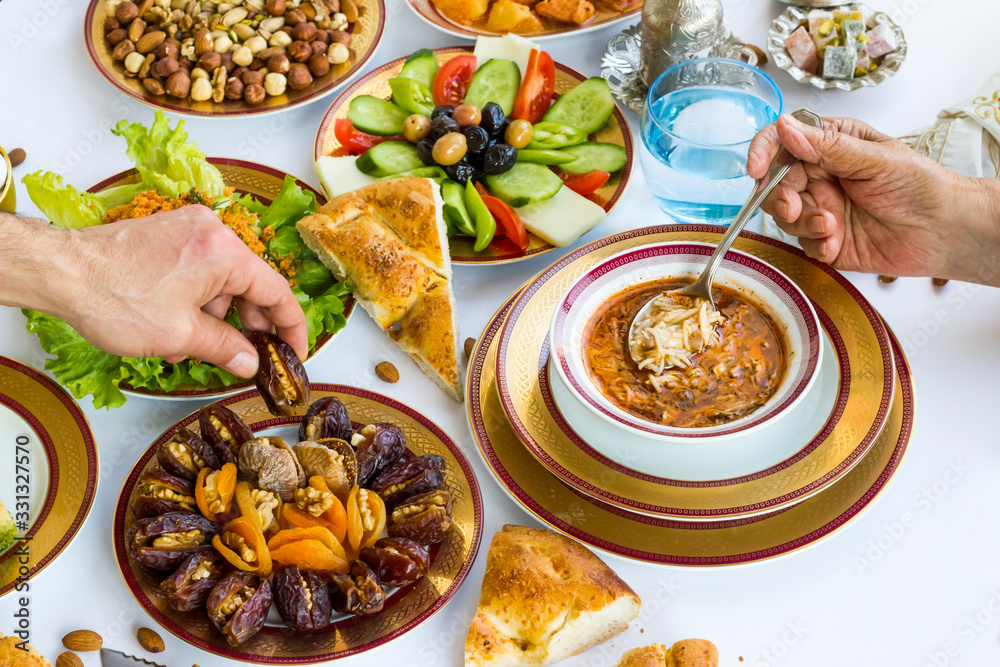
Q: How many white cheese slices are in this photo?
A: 3